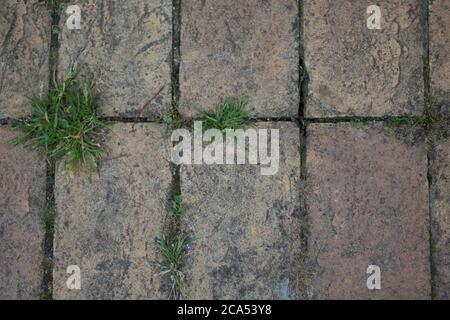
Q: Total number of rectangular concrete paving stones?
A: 10